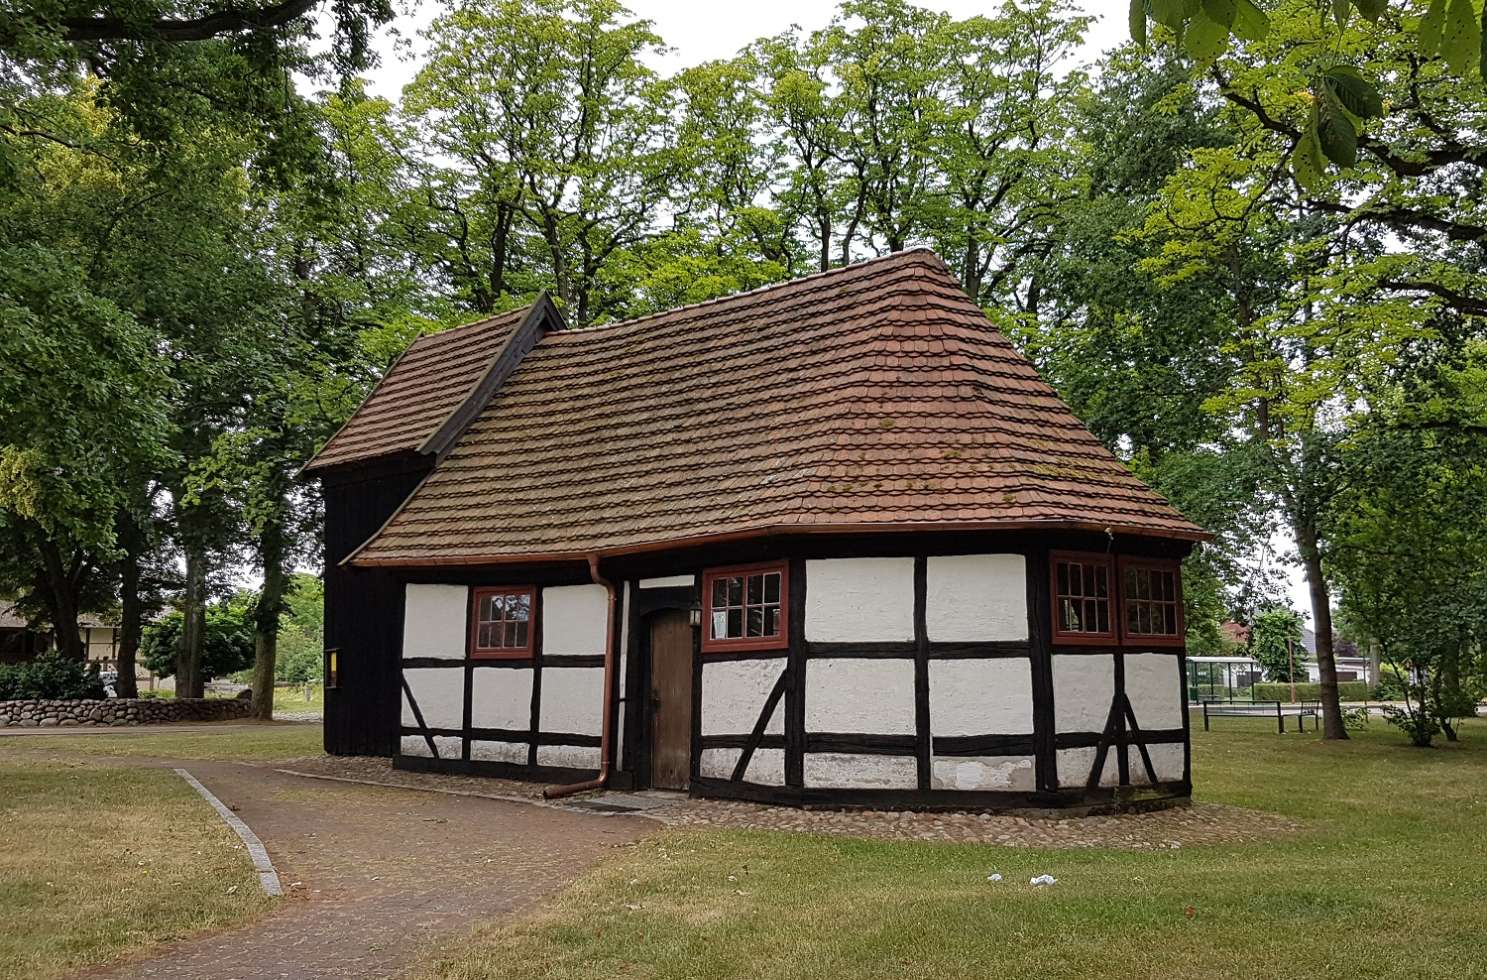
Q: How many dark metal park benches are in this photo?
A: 2